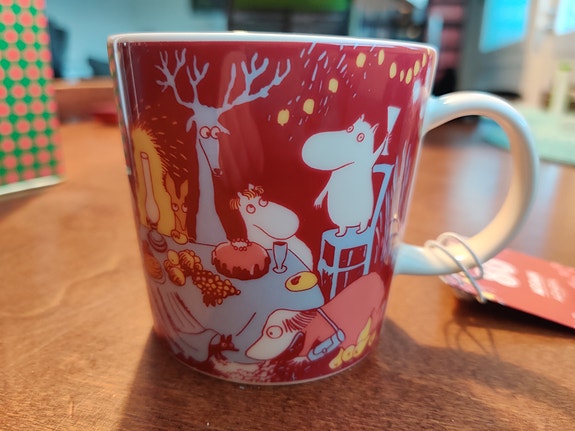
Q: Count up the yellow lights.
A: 11